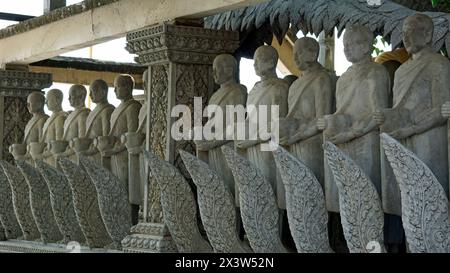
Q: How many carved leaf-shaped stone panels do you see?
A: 12